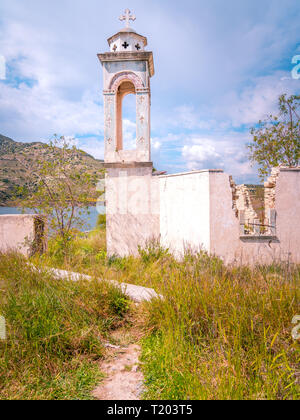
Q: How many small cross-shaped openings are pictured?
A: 3